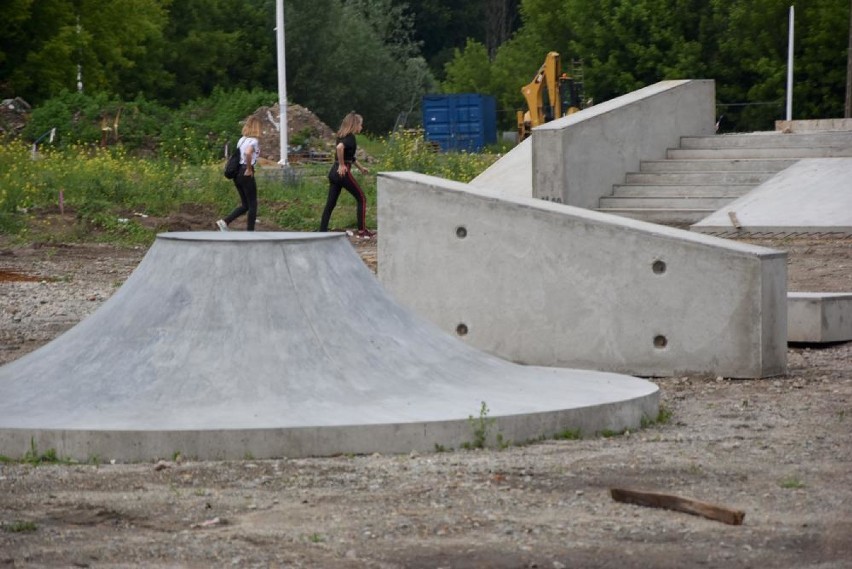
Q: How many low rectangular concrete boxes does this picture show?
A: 1